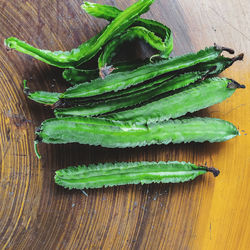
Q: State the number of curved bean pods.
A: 3